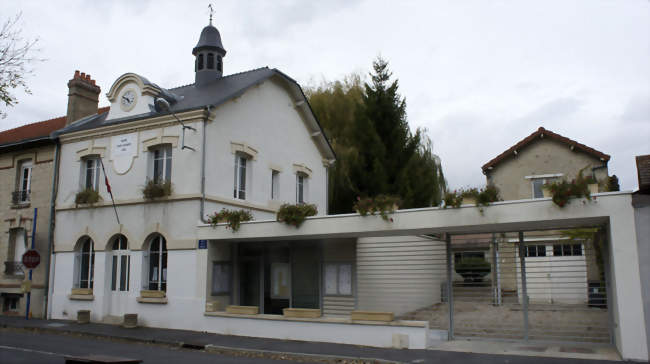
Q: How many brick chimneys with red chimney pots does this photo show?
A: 1